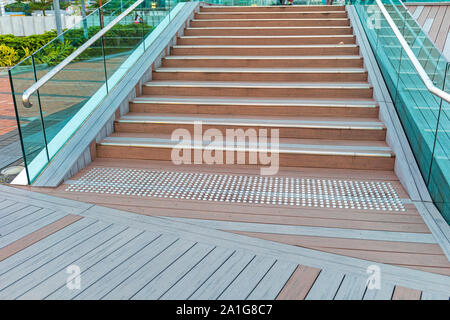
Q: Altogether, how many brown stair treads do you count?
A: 12